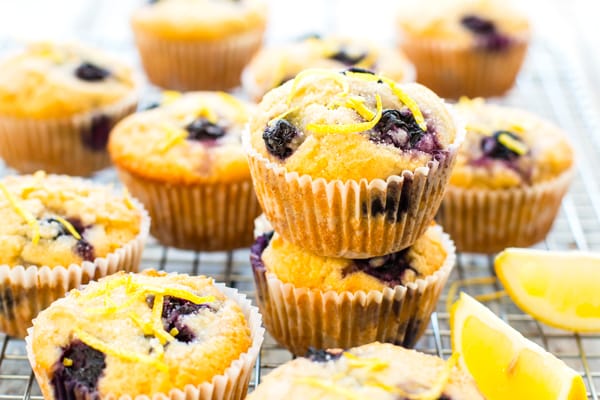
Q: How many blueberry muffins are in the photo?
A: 11